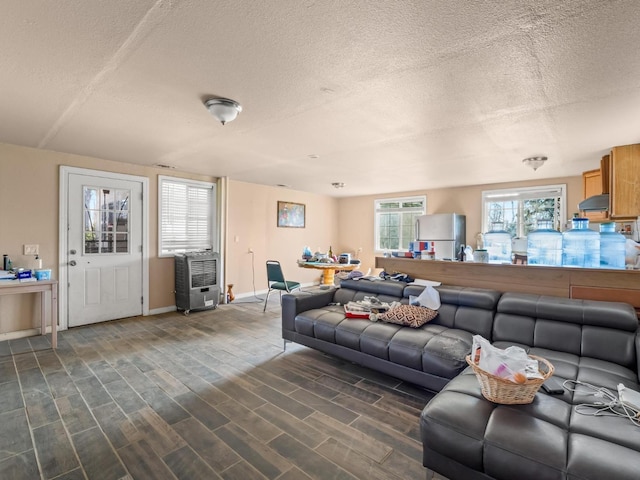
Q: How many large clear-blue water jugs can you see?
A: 4